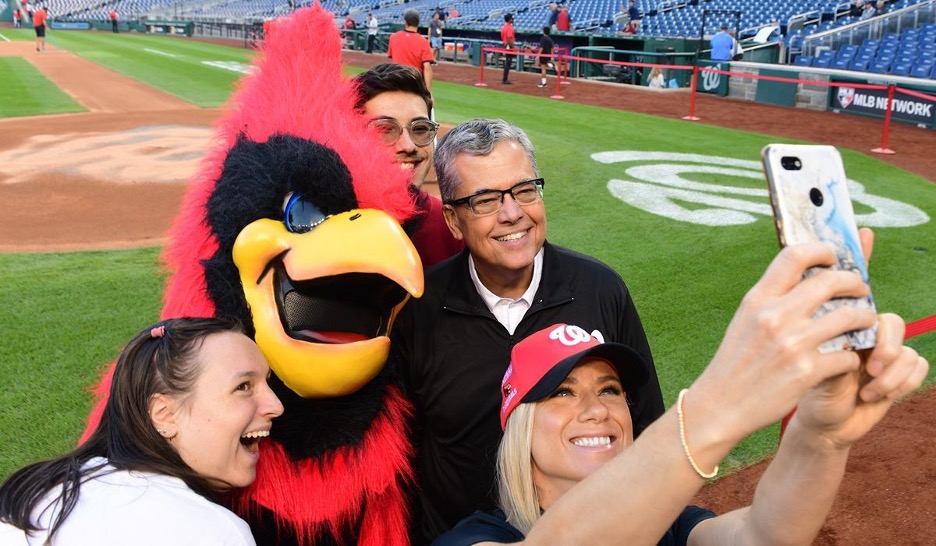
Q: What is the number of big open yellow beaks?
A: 1